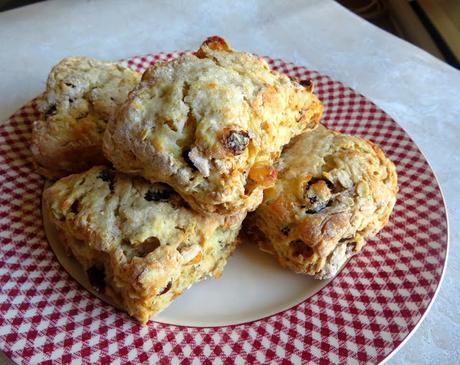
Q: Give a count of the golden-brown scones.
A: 4